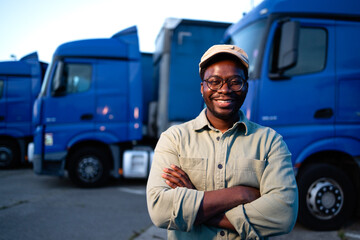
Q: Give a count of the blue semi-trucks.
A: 3